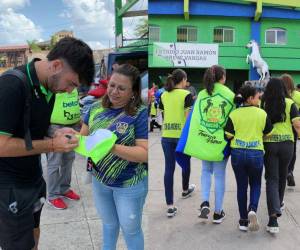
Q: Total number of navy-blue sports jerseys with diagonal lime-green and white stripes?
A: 1